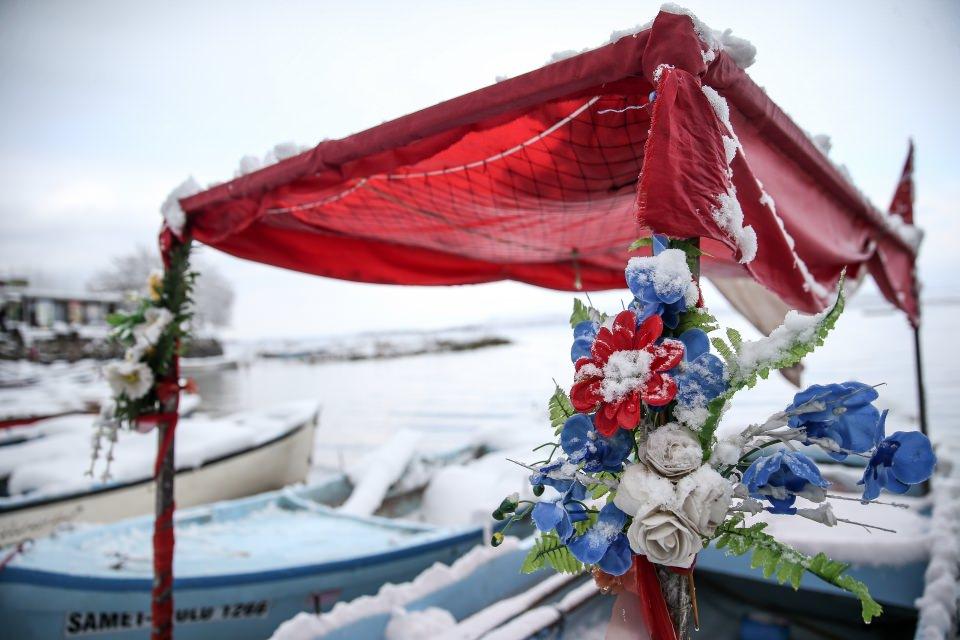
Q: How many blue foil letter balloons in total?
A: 0